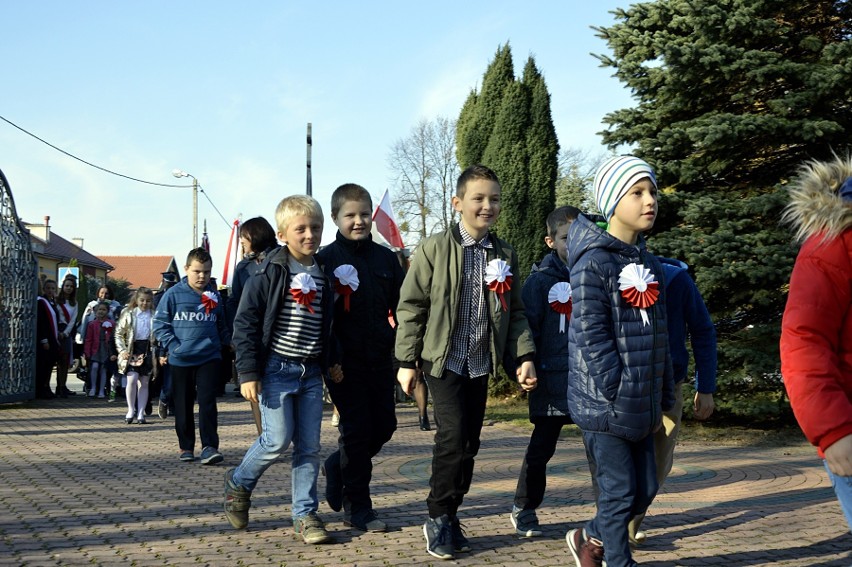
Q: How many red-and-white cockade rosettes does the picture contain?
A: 7